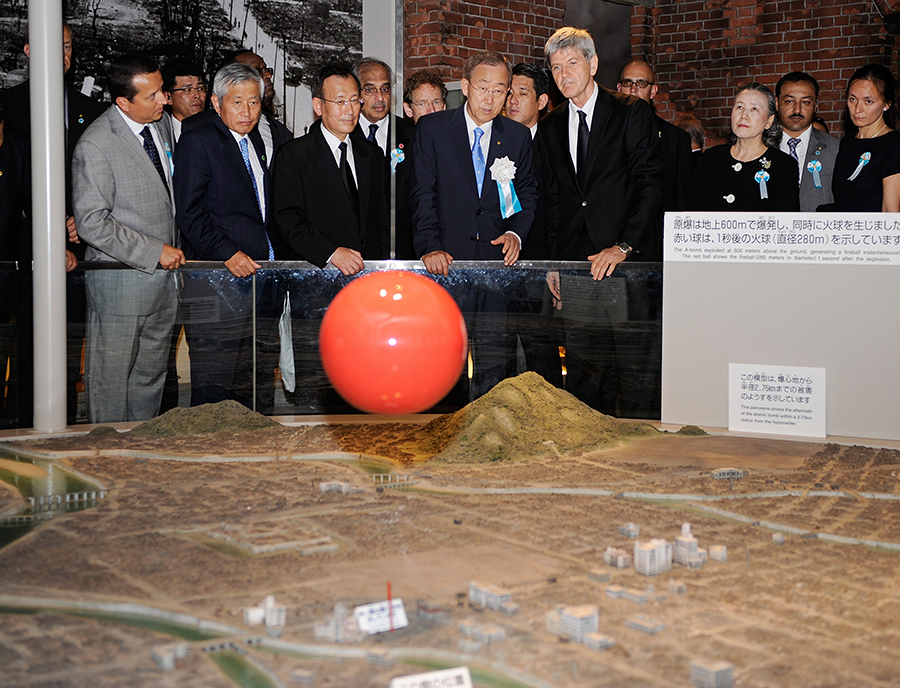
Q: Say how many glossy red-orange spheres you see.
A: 1